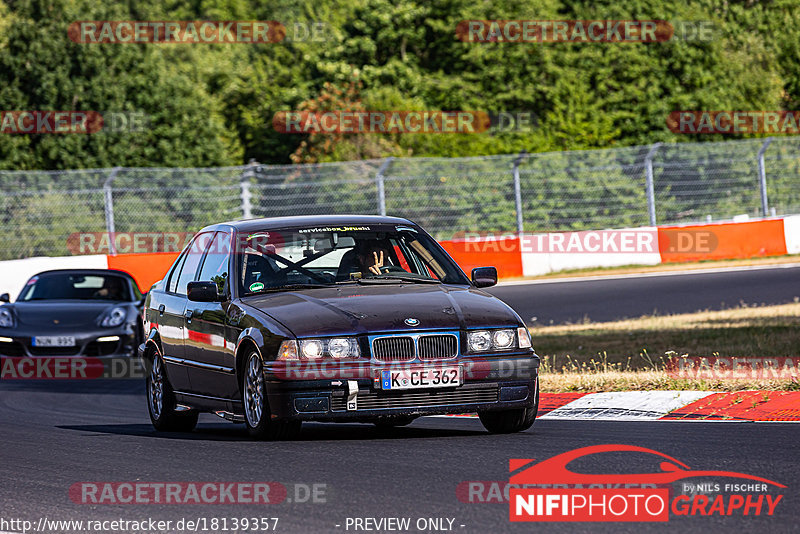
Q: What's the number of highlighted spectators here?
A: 0